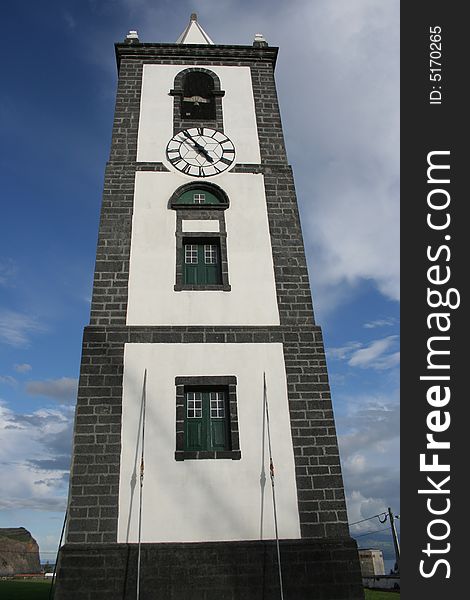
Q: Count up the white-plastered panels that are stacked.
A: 3